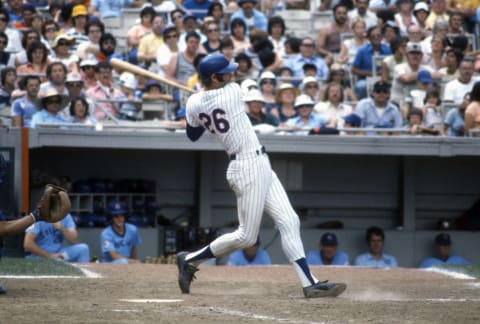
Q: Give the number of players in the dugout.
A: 6